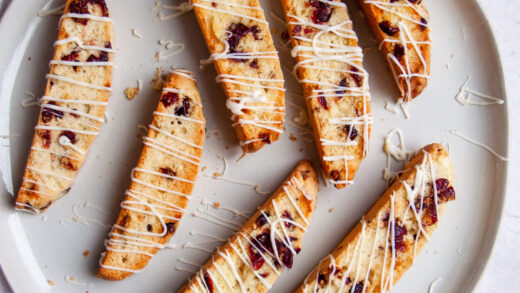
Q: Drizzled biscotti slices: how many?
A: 7